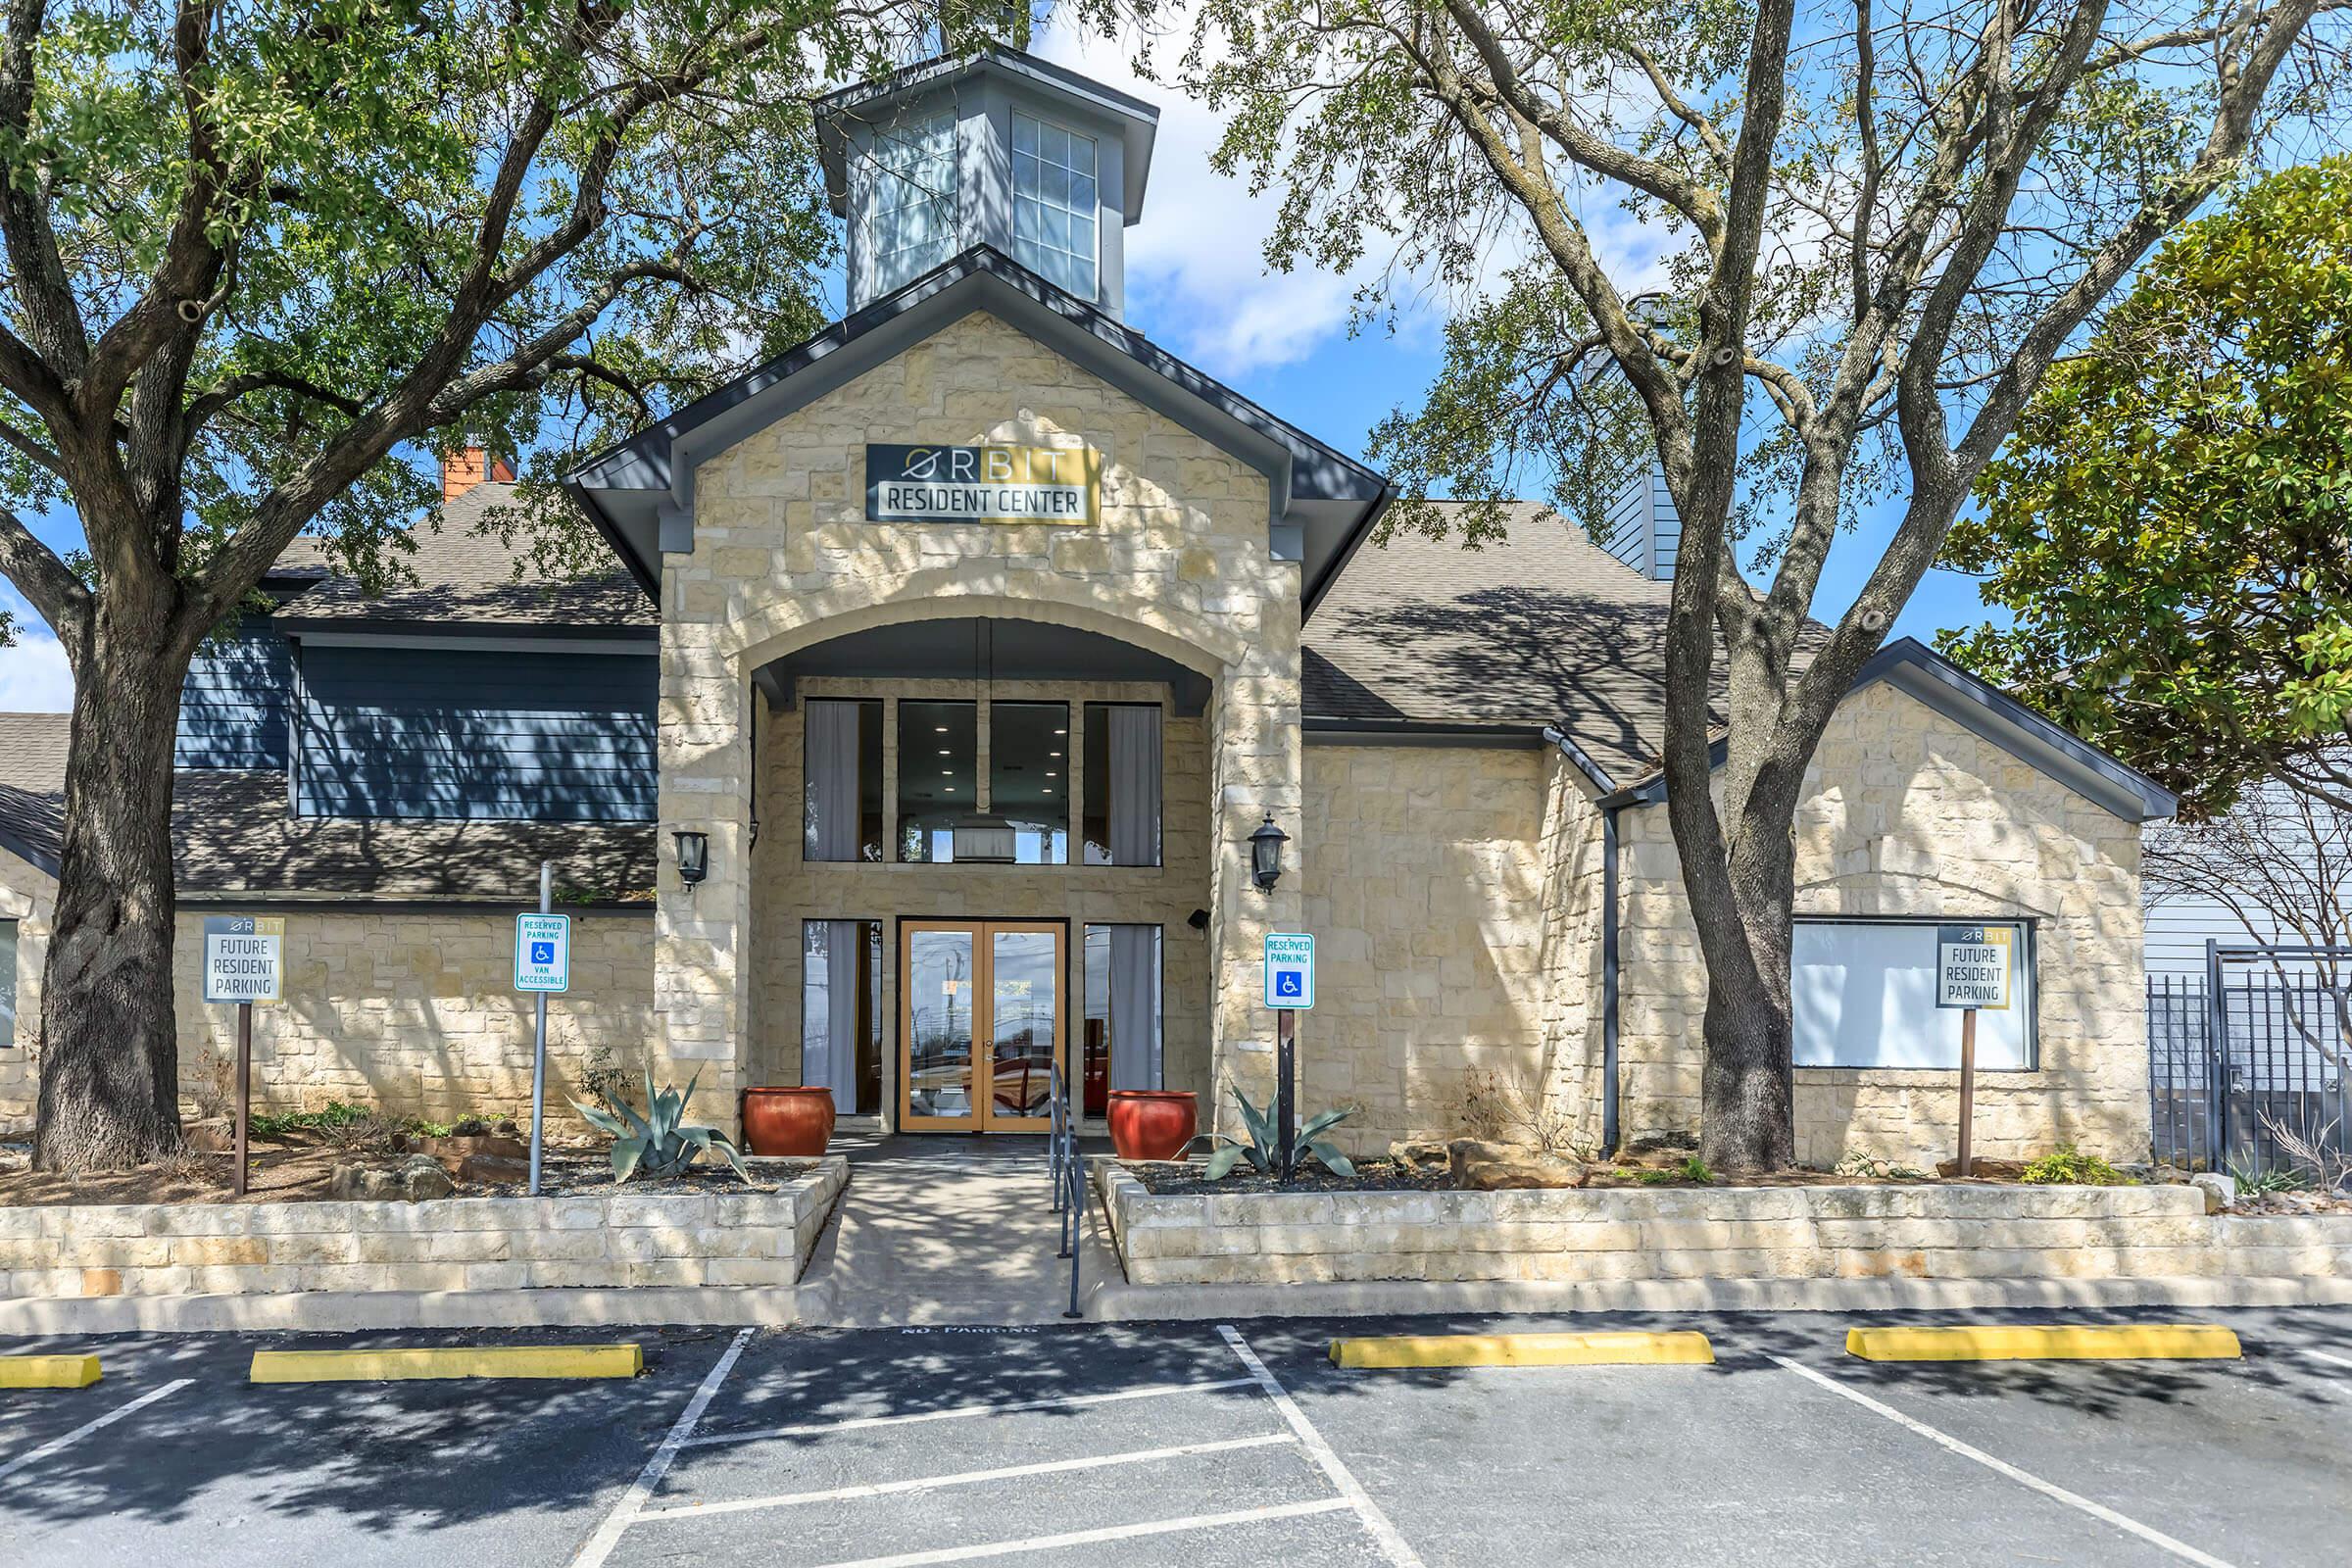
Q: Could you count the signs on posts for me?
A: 4